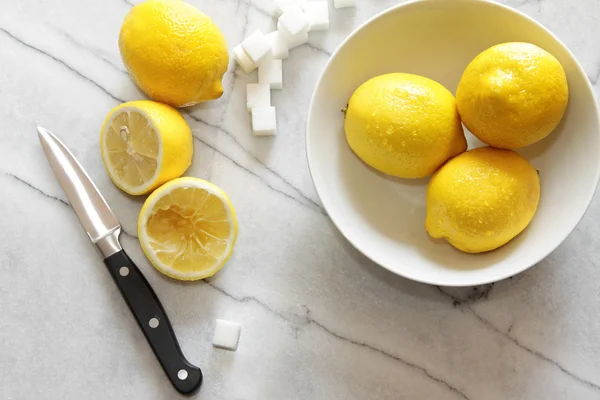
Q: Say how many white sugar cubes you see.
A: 12